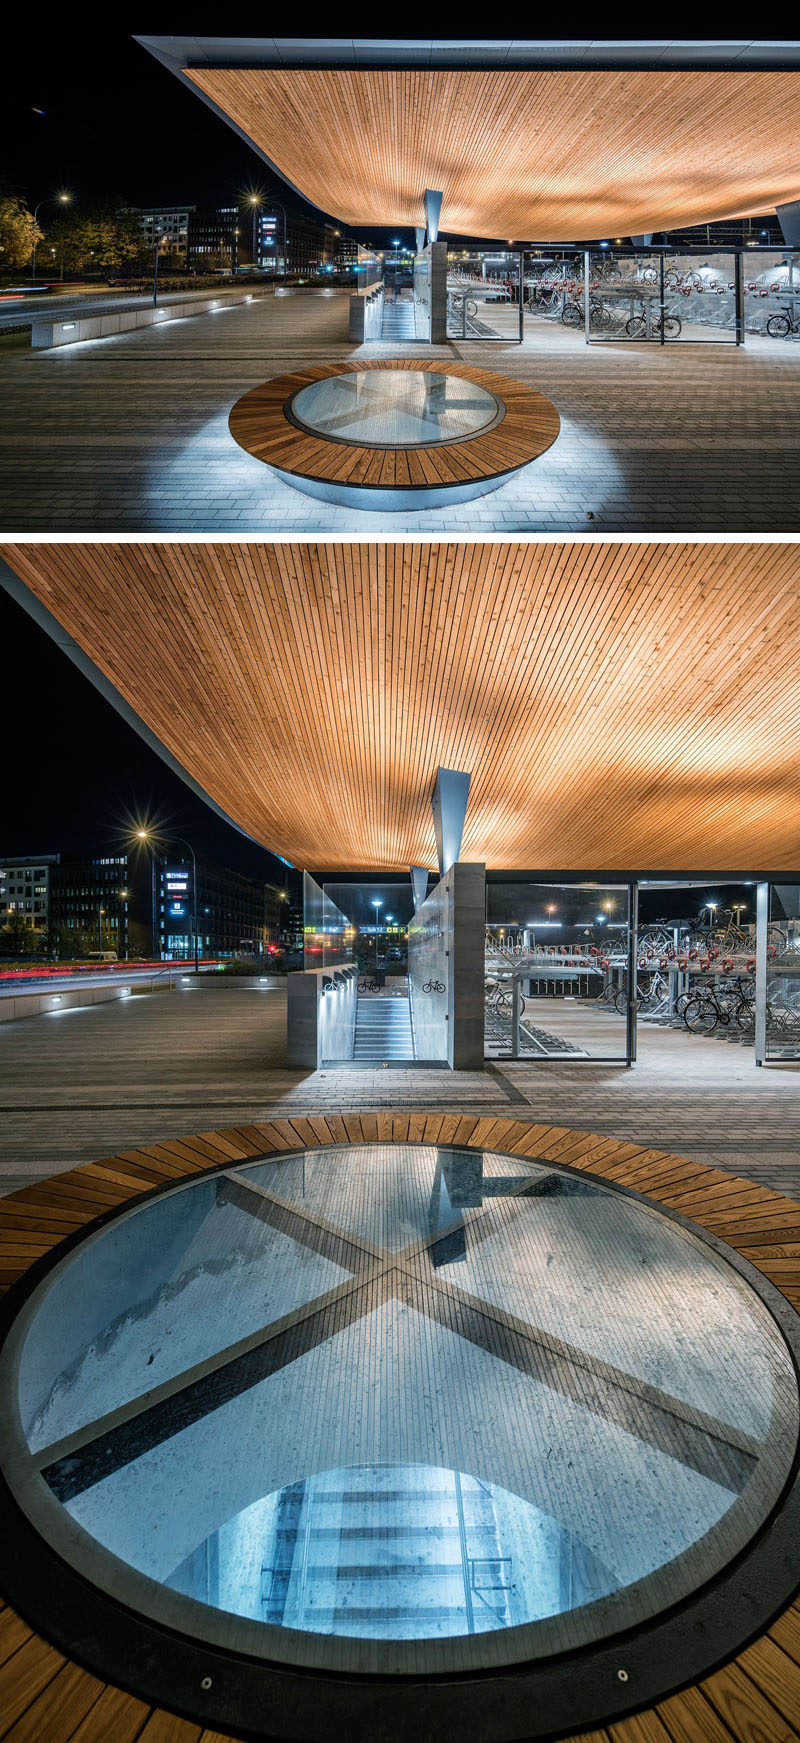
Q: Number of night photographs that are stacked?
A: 2